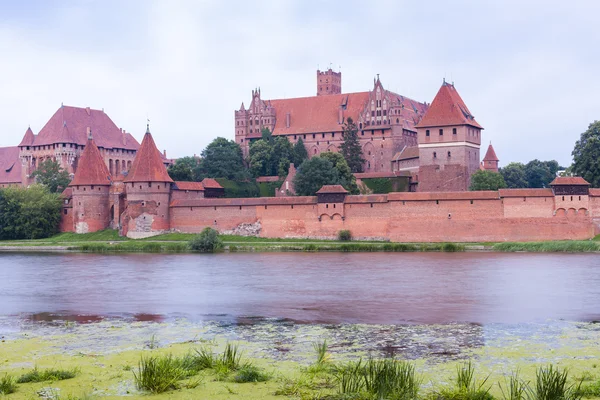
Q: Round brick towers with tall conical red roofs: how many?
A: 2